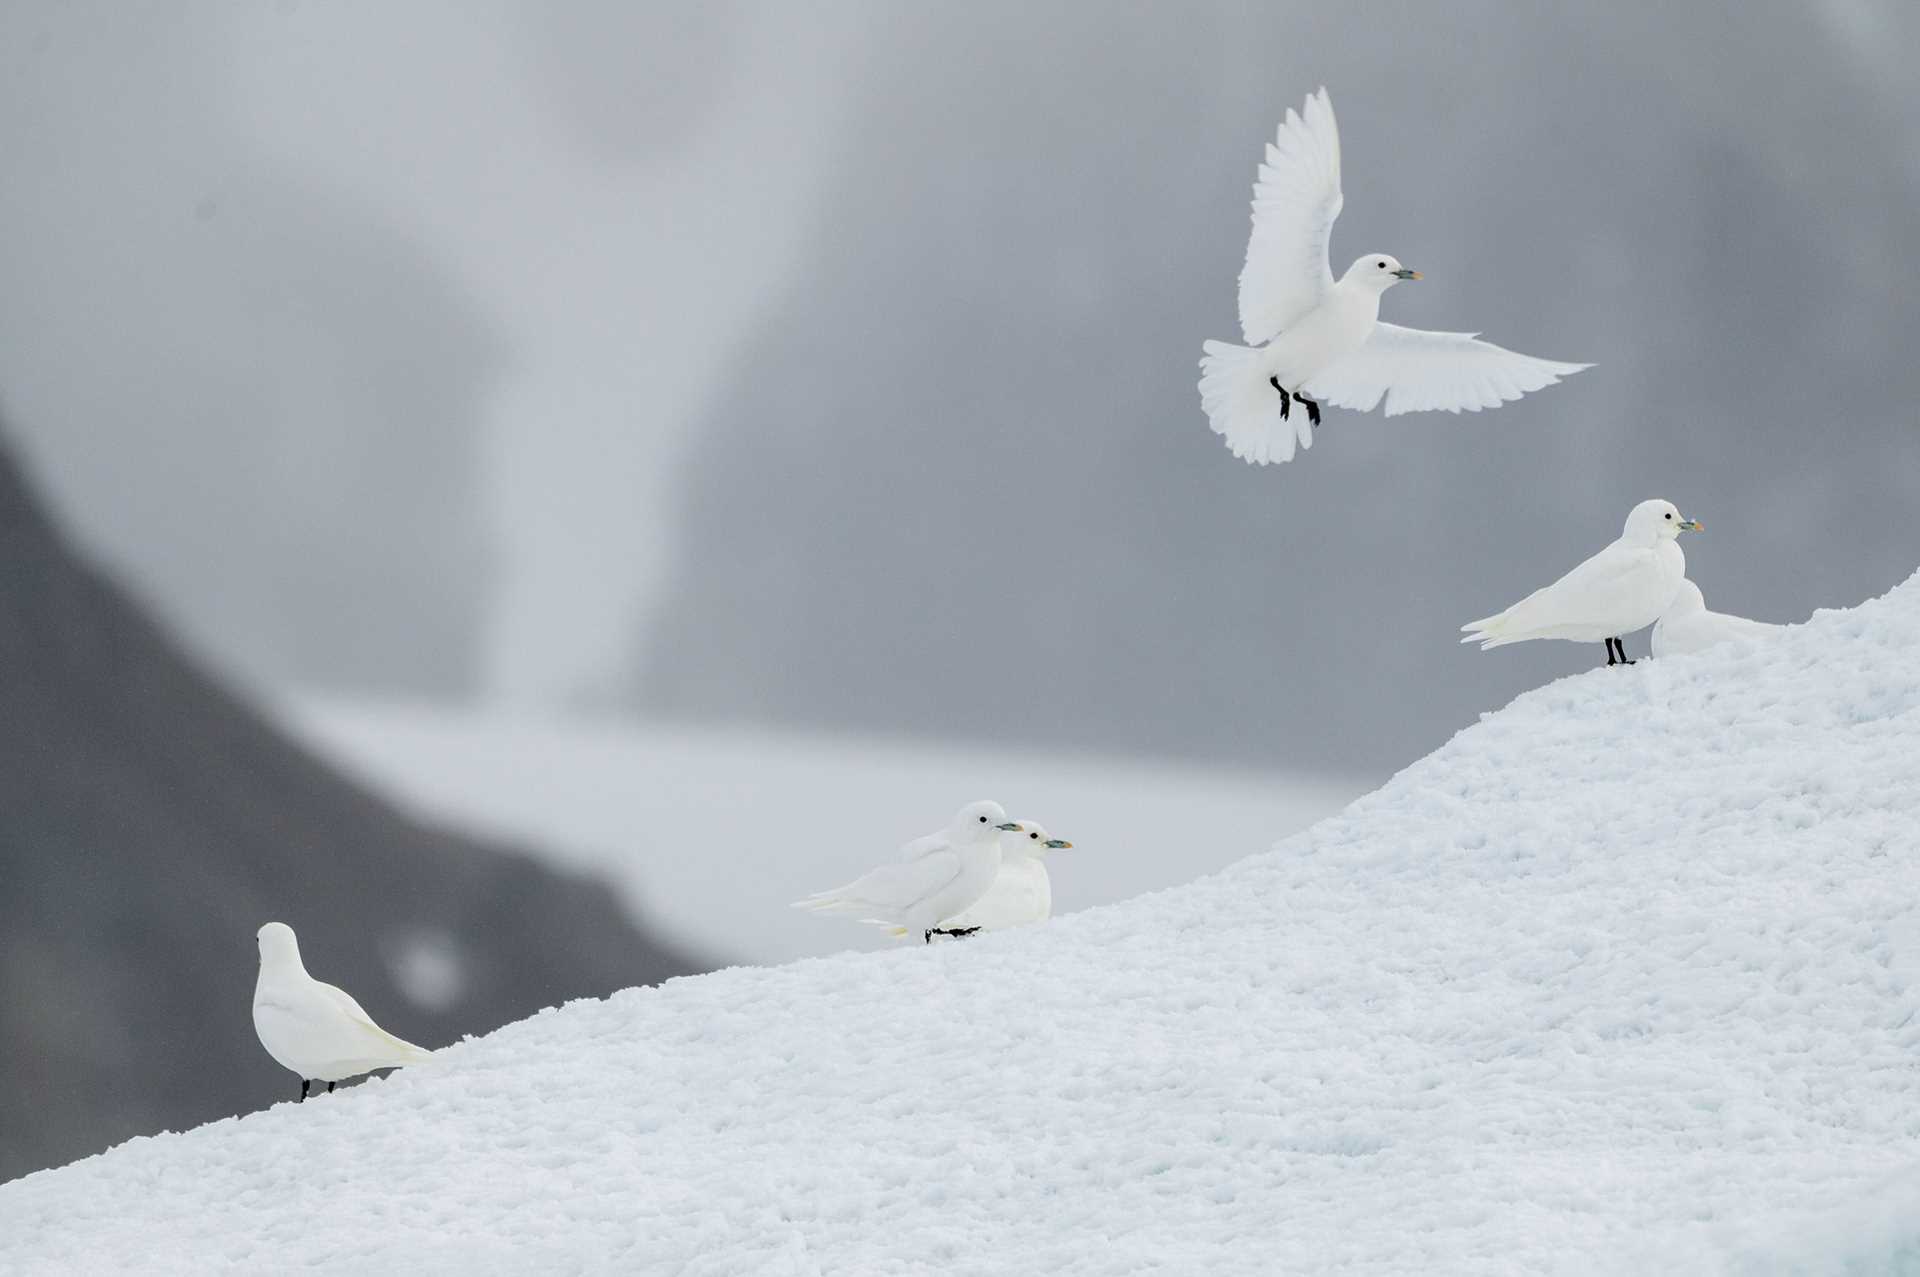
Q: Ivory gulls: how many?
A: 6